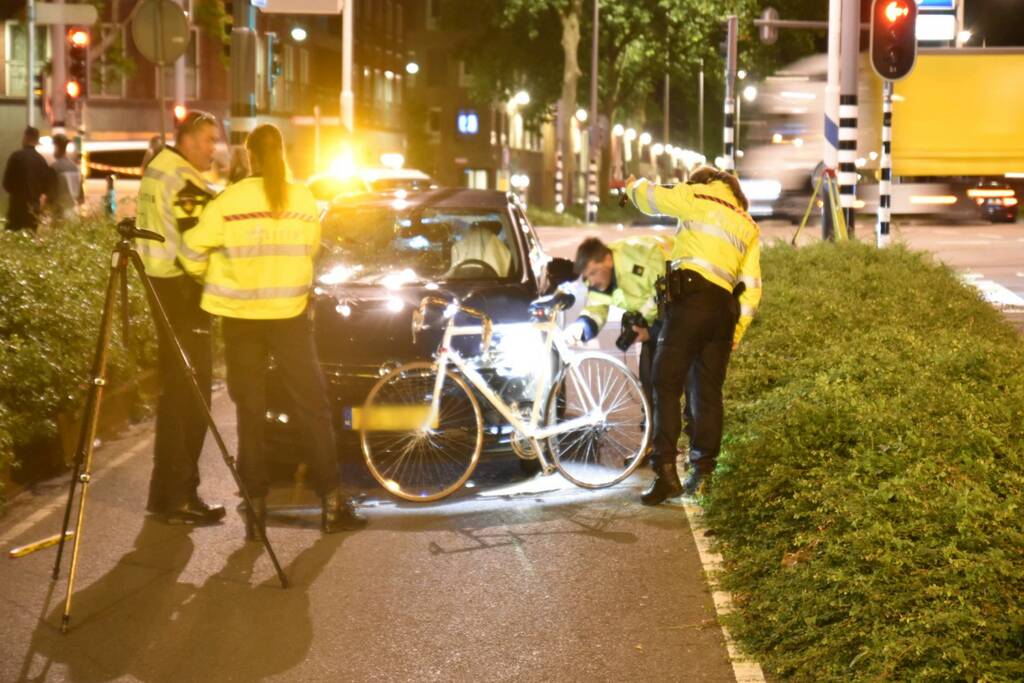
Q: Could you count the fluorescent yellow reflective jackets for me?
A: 4